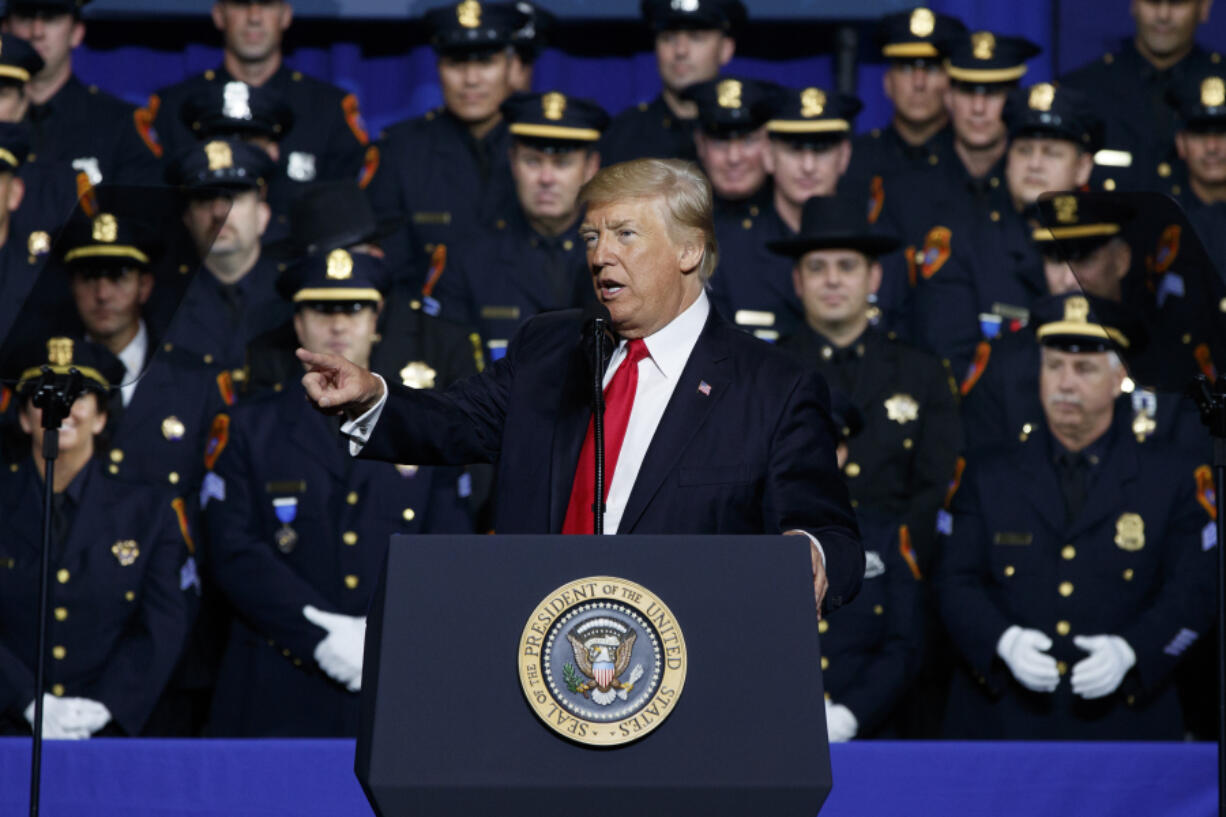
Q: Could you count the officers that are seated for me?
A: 0